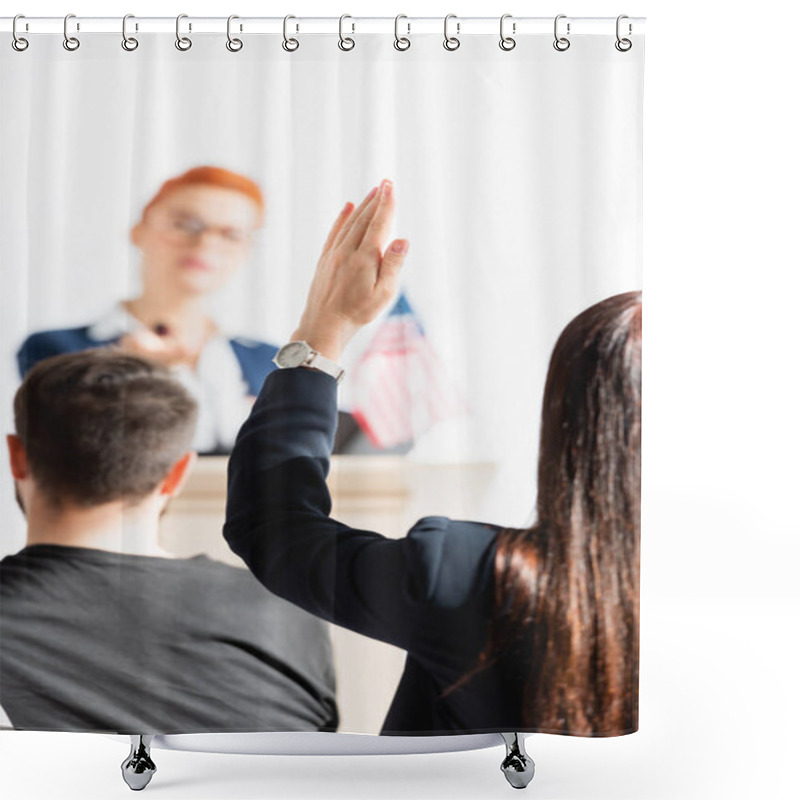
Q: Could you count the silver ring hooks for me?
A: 12